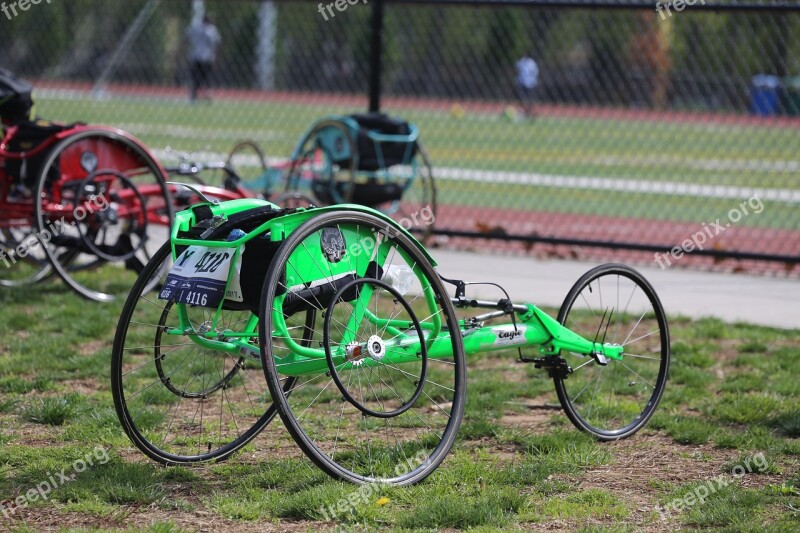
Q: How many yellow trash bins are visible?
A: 0